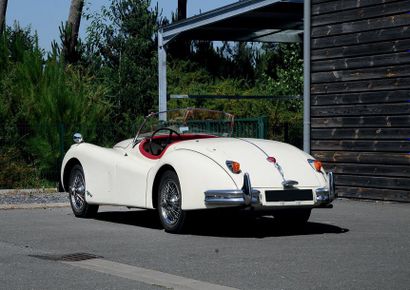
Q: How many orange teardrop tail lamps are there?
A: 2